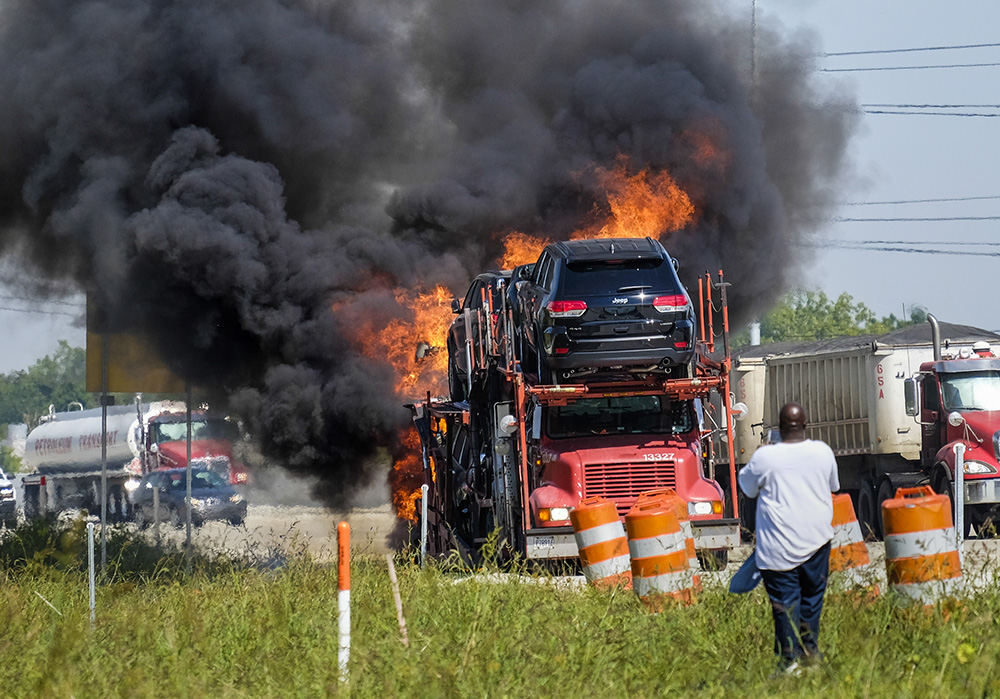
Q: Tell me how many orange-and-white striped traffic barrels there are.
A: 5